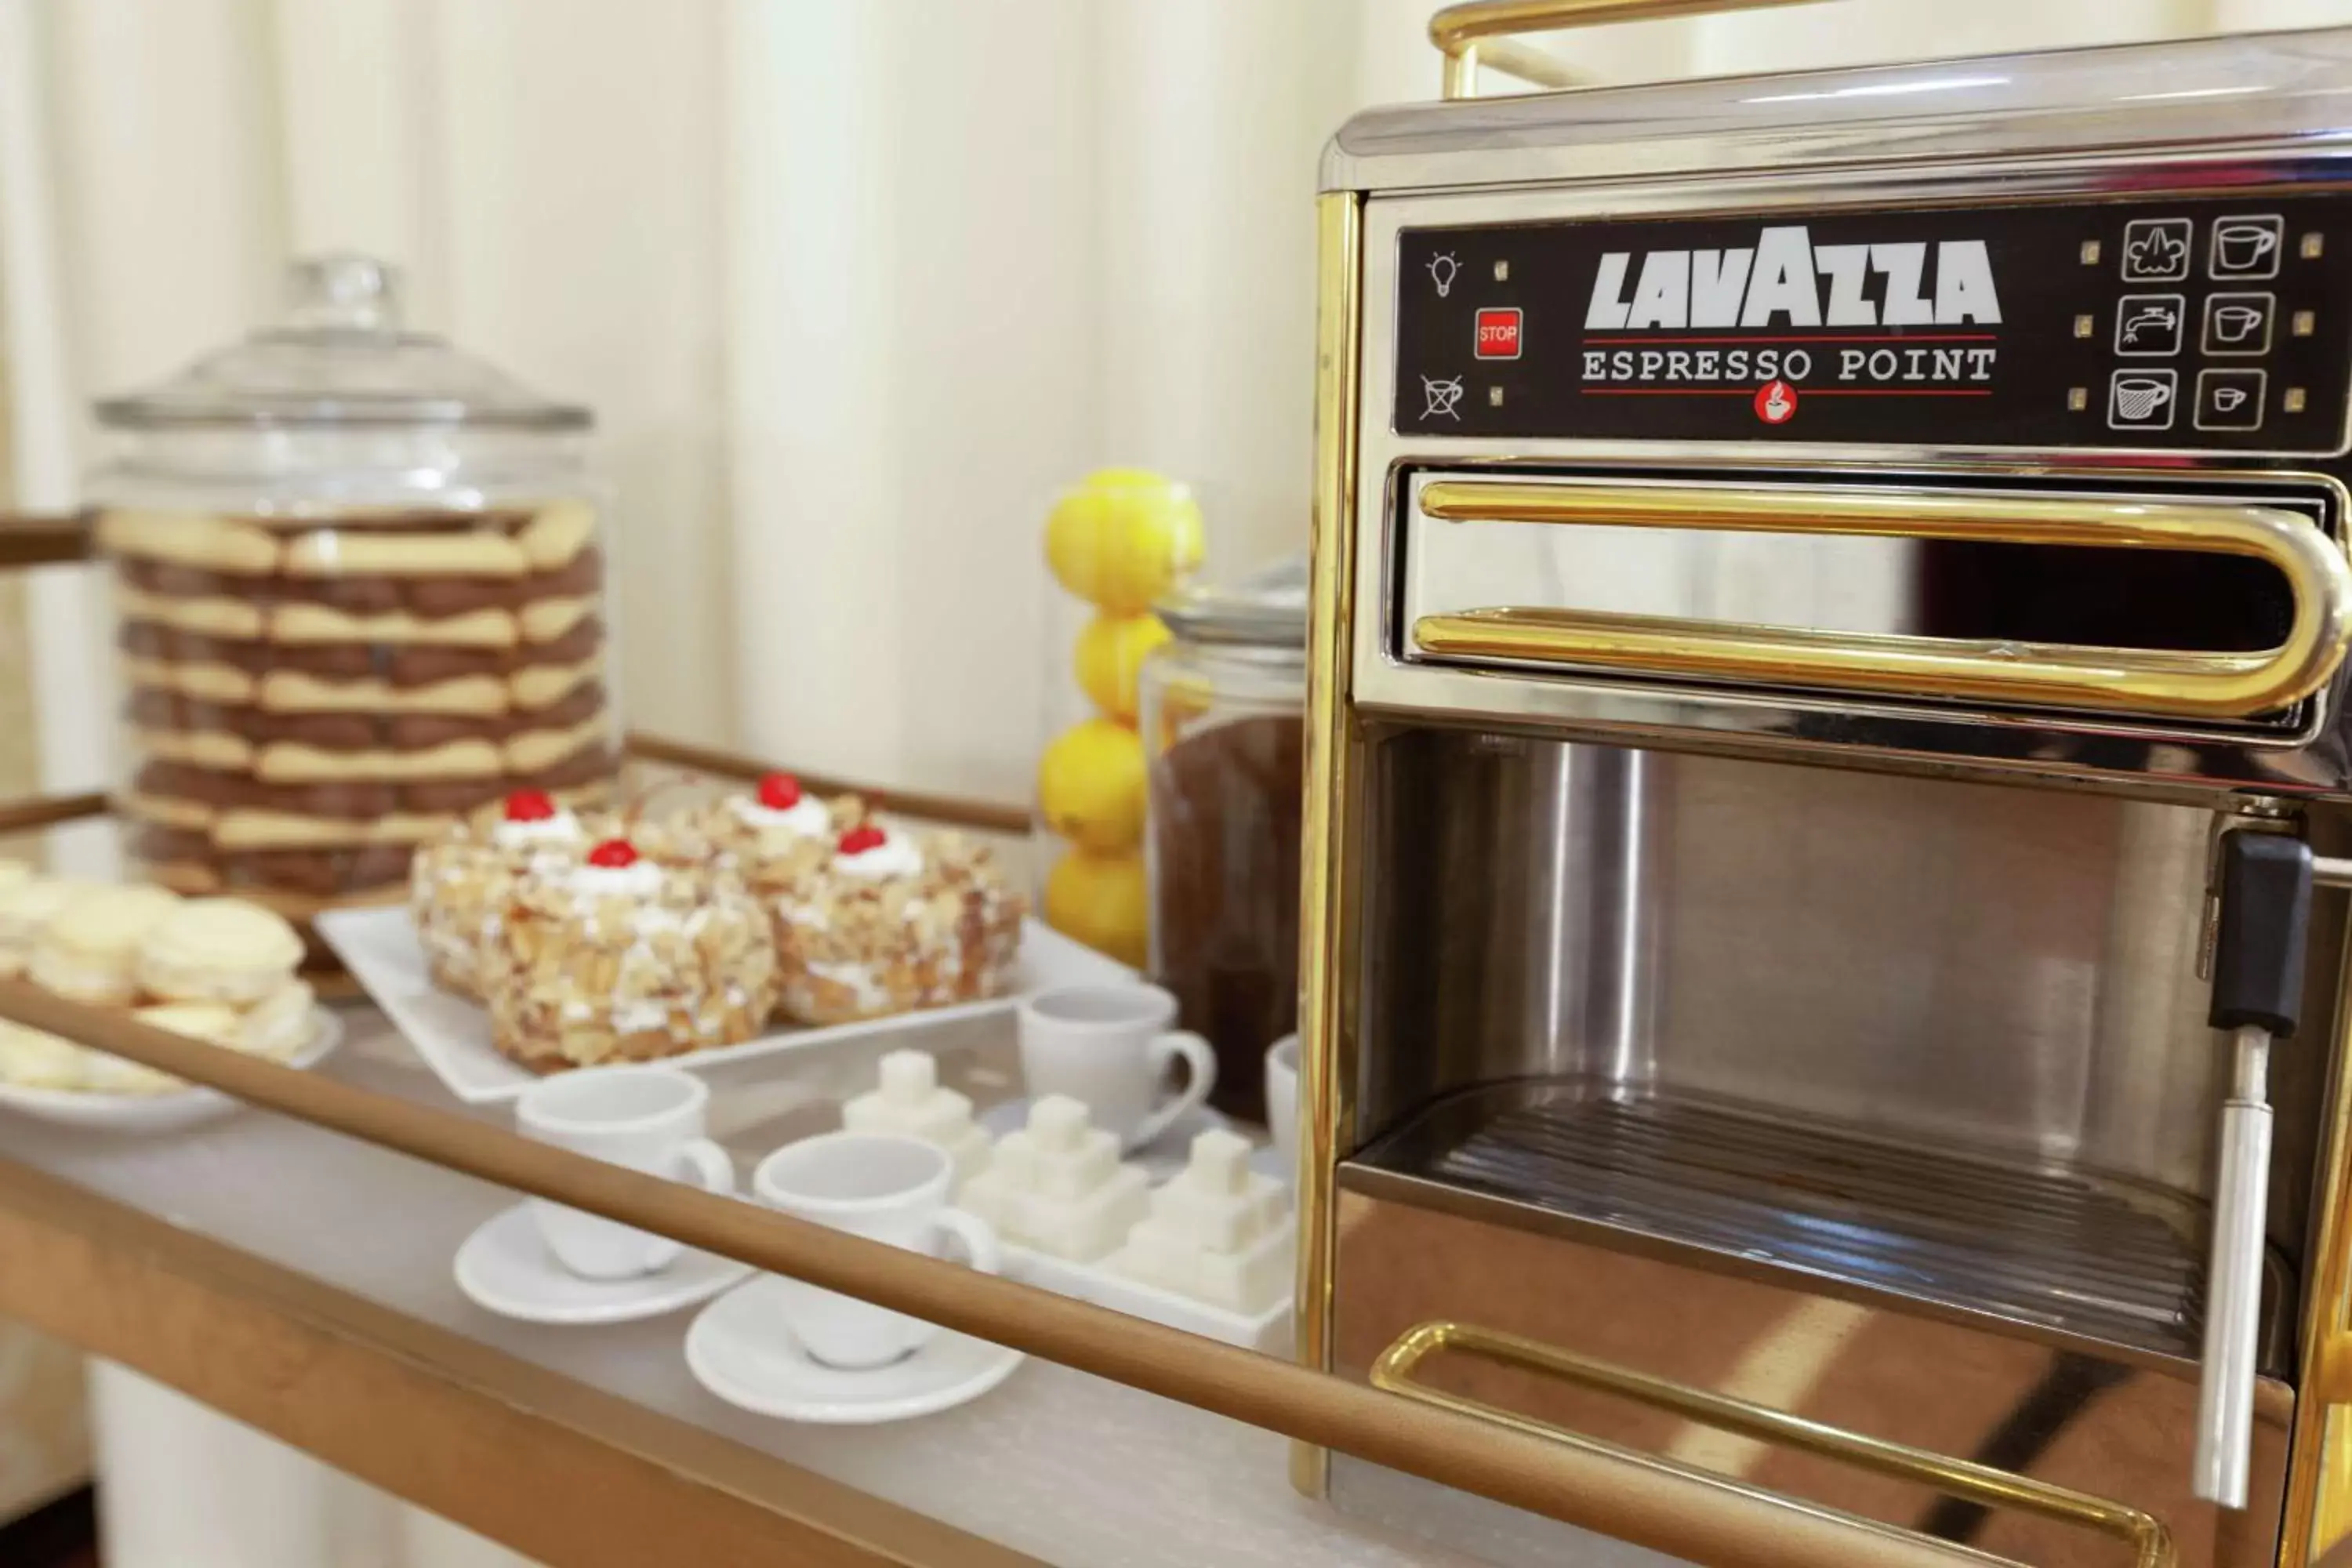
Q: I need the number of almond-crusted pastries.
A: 4